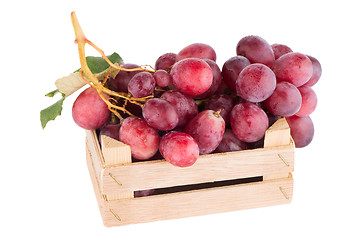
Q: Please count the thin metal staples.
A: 4